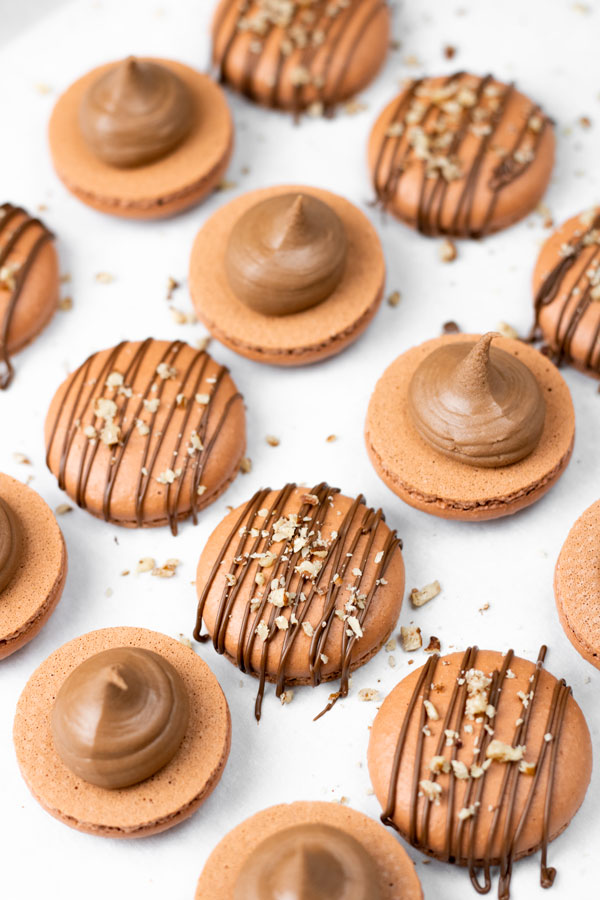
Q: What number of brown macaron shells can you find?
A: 14